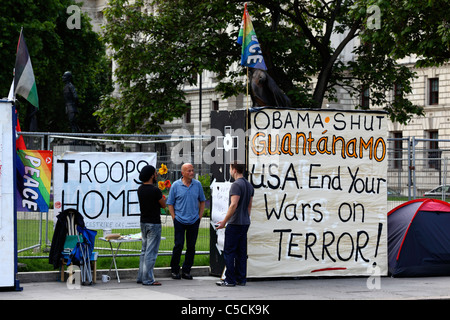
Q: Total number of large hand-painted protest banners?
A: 2